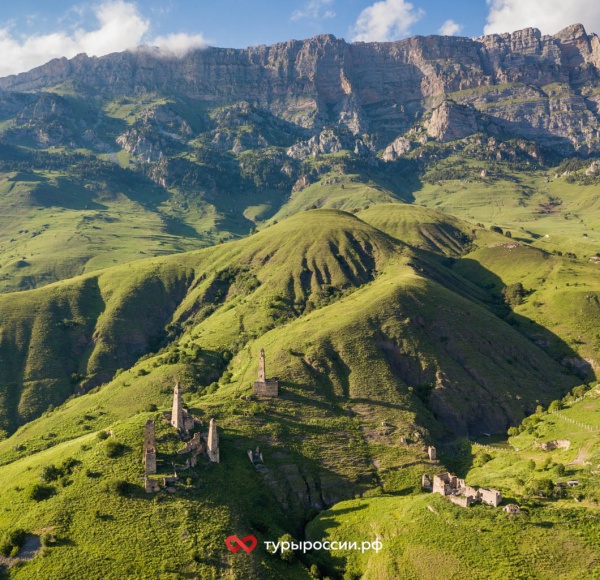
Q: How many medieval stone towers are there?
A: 4